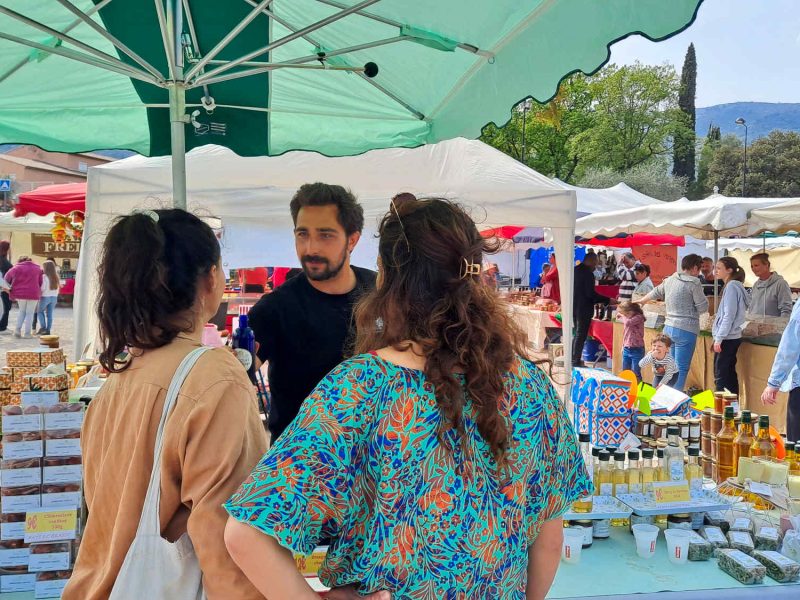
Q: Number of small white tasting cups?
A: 3